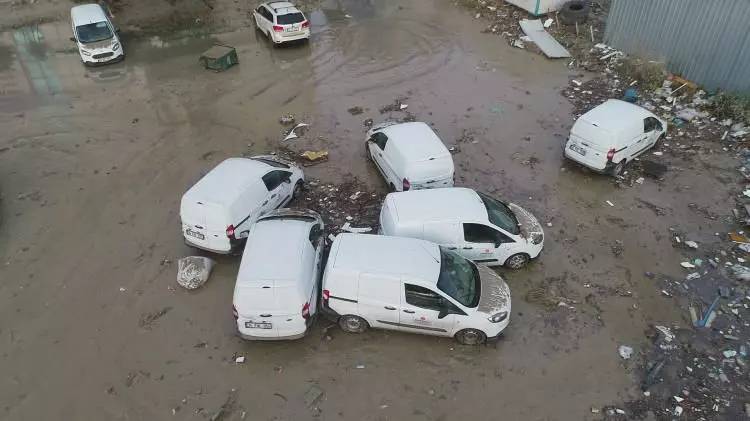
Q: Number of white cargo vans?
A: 7